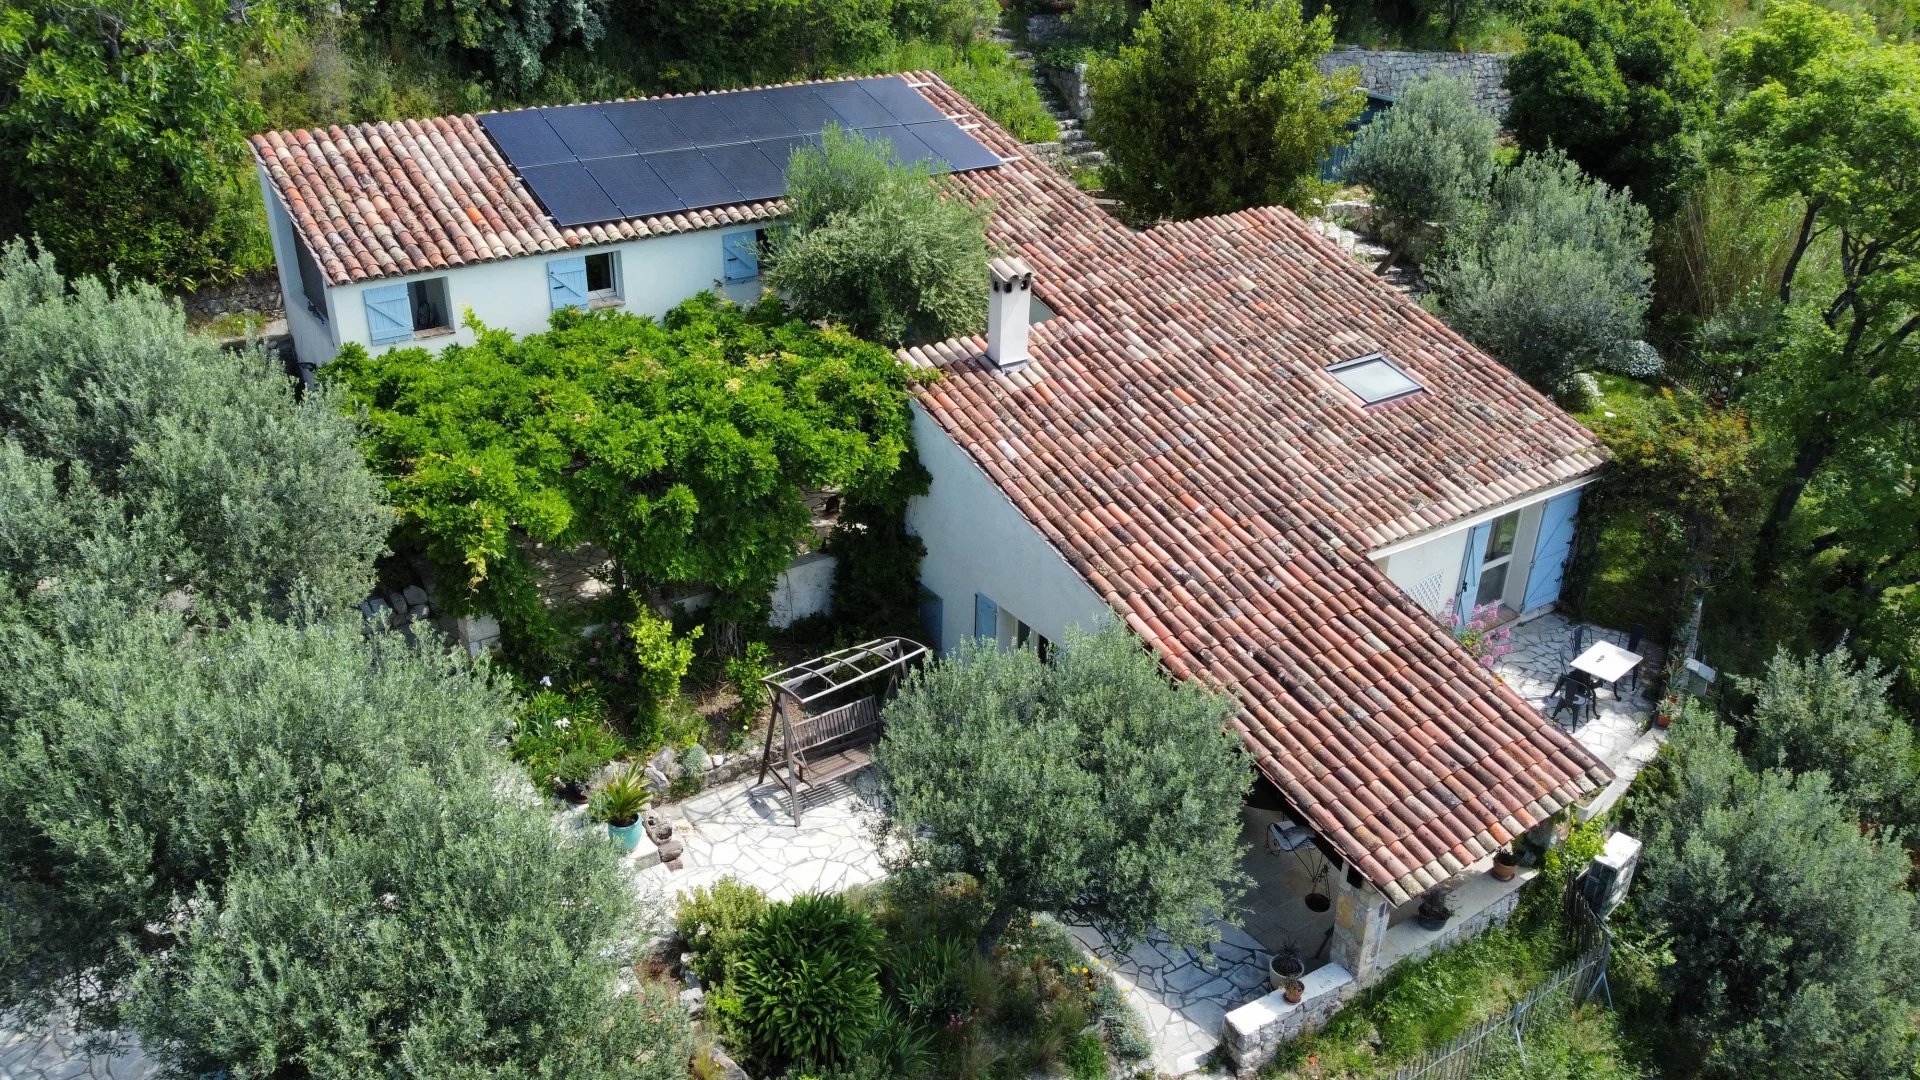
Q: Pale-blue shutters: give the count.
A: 7